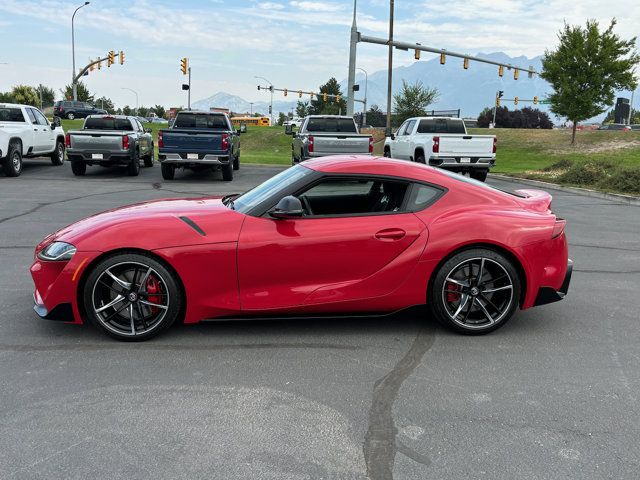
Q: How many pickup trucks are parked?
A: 5